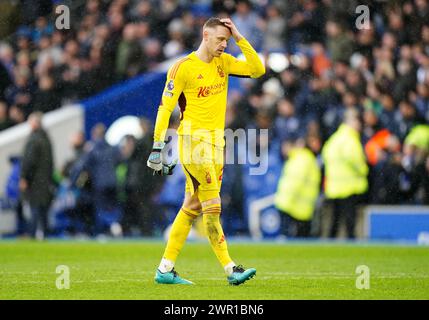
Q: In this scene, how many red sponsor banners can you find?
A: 0